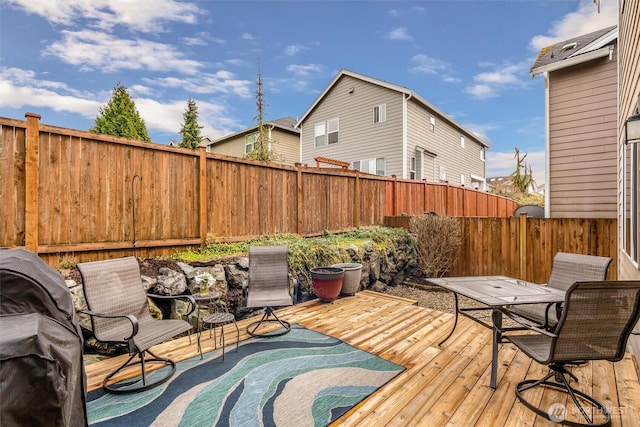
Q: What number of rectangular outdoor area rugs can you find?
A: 1